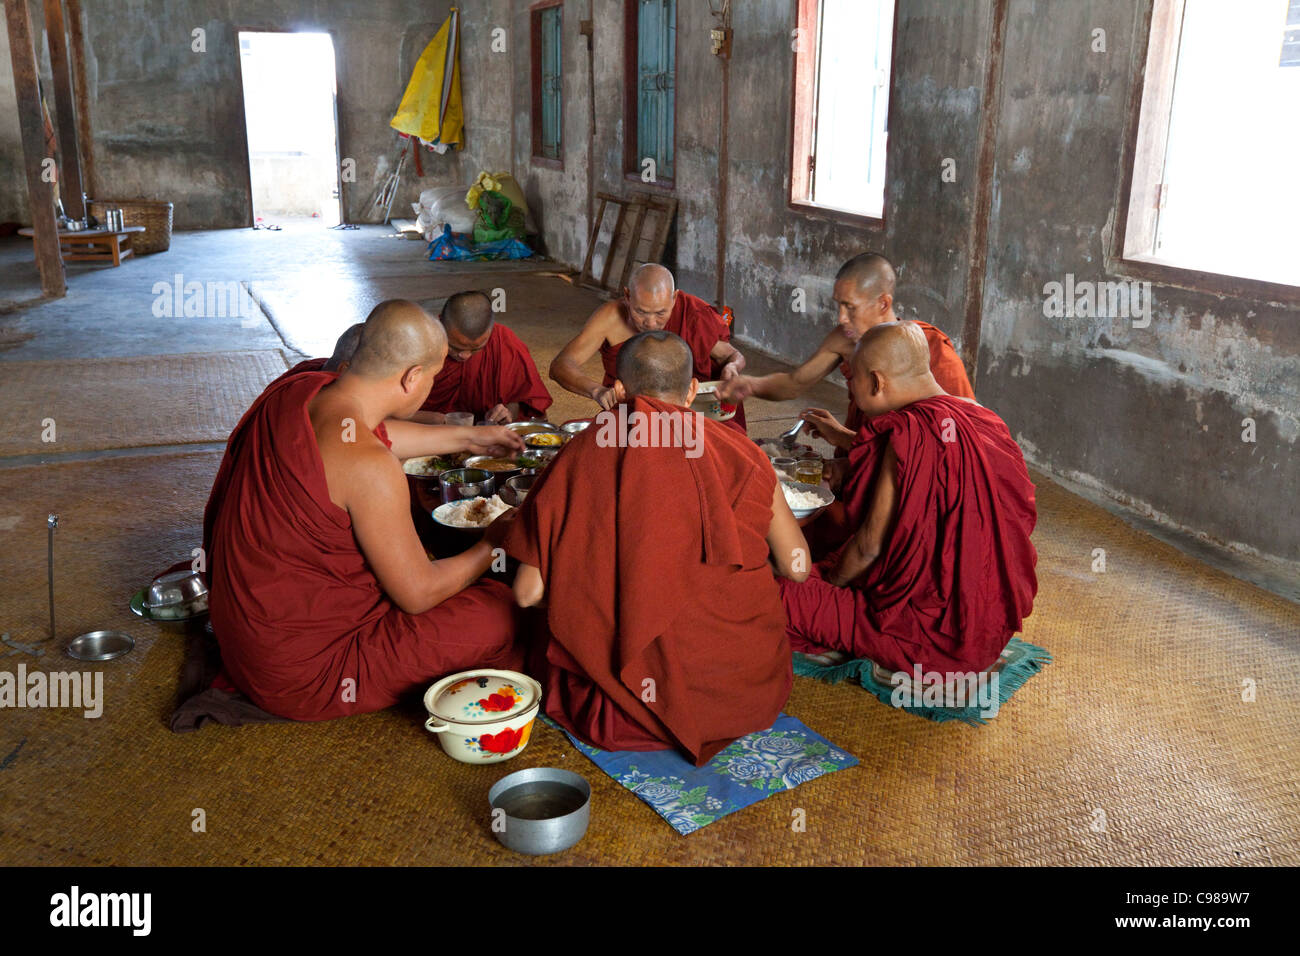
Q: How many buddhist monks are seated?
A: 7